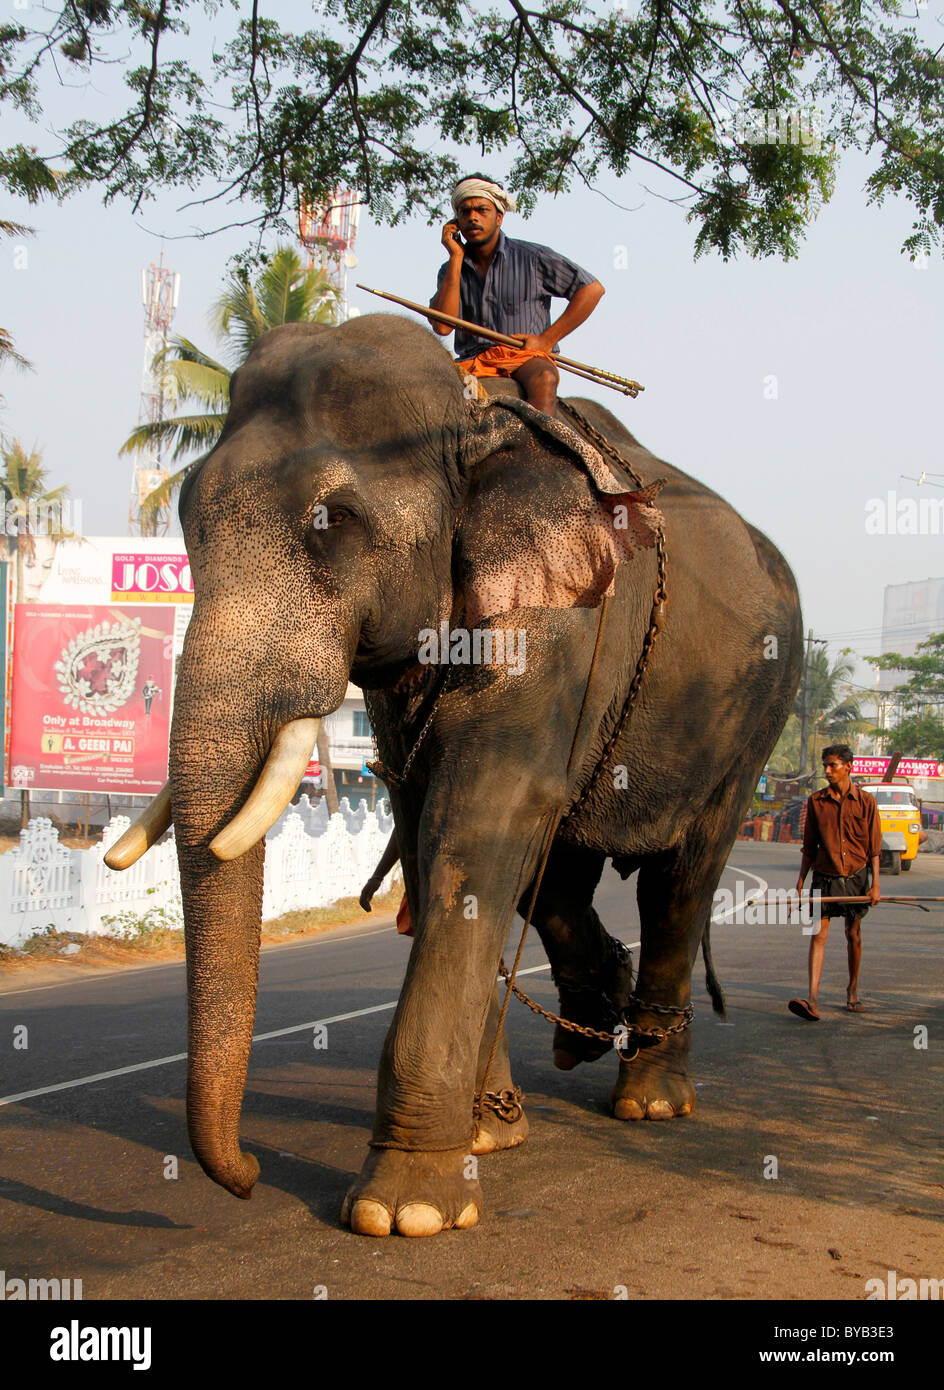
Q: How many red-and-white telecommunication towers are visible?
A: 2